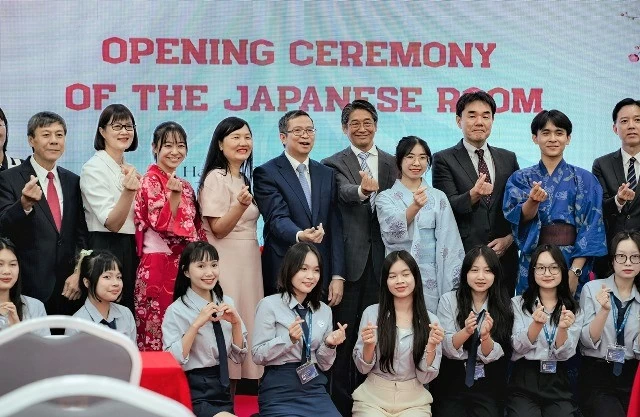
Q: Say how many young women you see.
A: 10